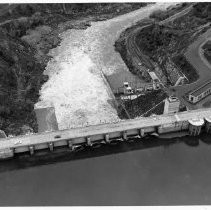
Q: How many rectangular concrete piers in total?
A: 7